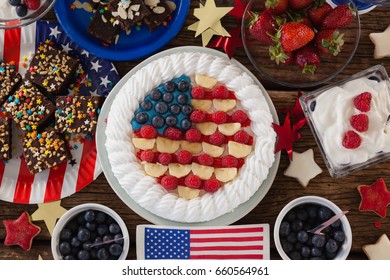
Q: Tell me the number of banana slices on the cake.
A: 15